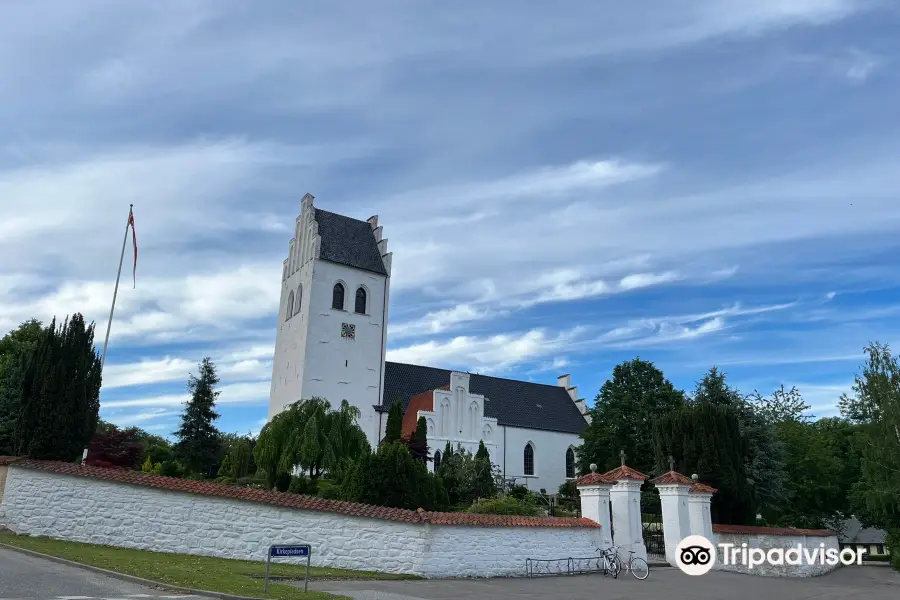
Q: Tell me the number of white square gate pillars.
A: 4